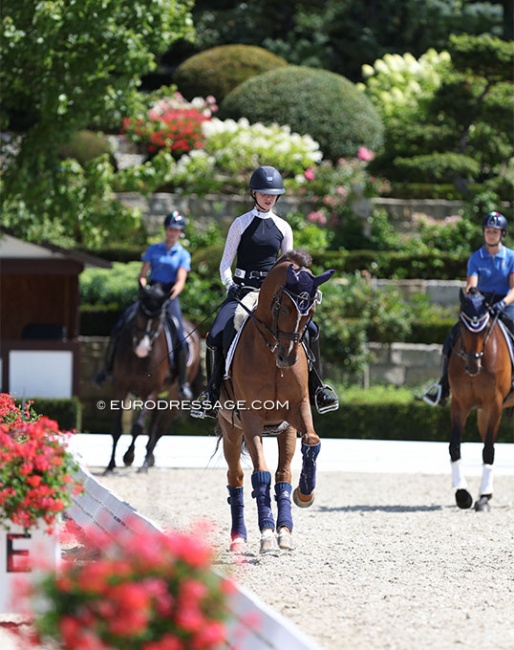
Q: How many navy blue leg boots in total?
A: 4